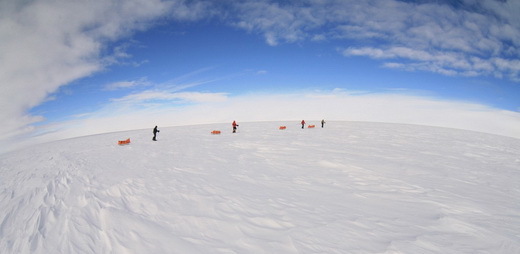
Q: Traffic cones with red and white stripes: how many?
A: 0